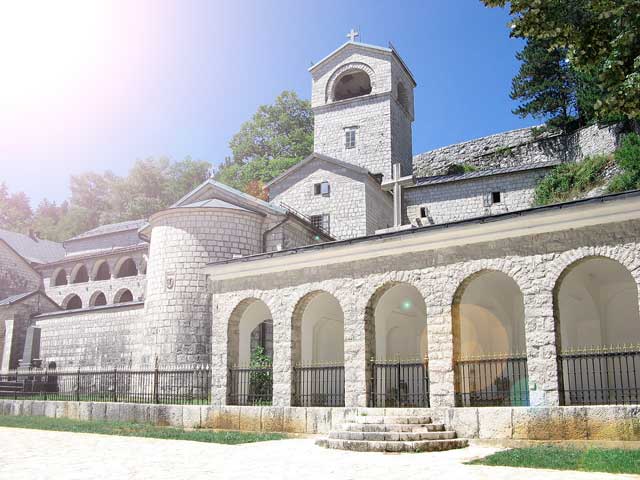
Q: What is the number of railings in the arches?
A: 5